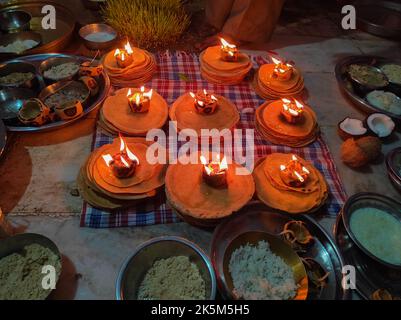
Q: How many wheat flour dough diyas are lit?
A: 9